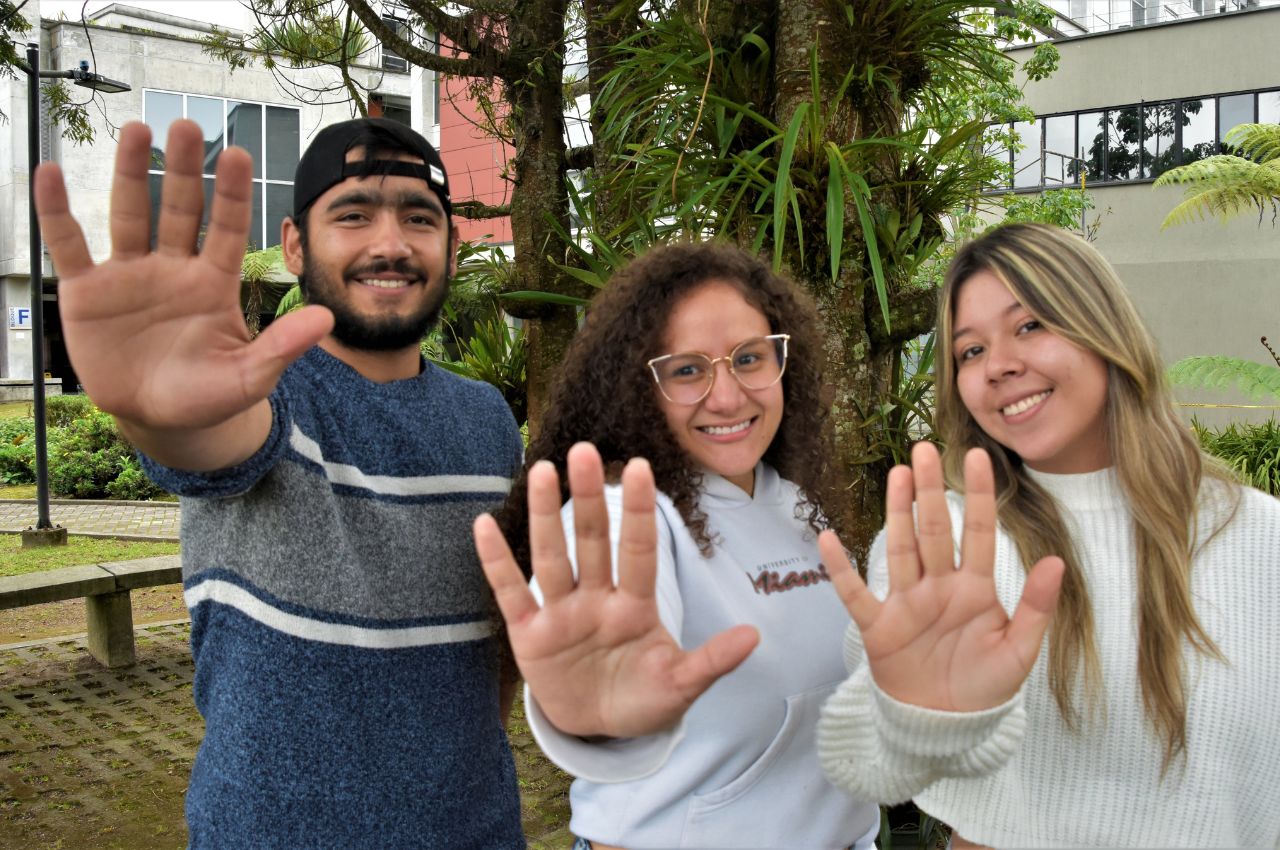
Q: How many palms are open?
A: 3